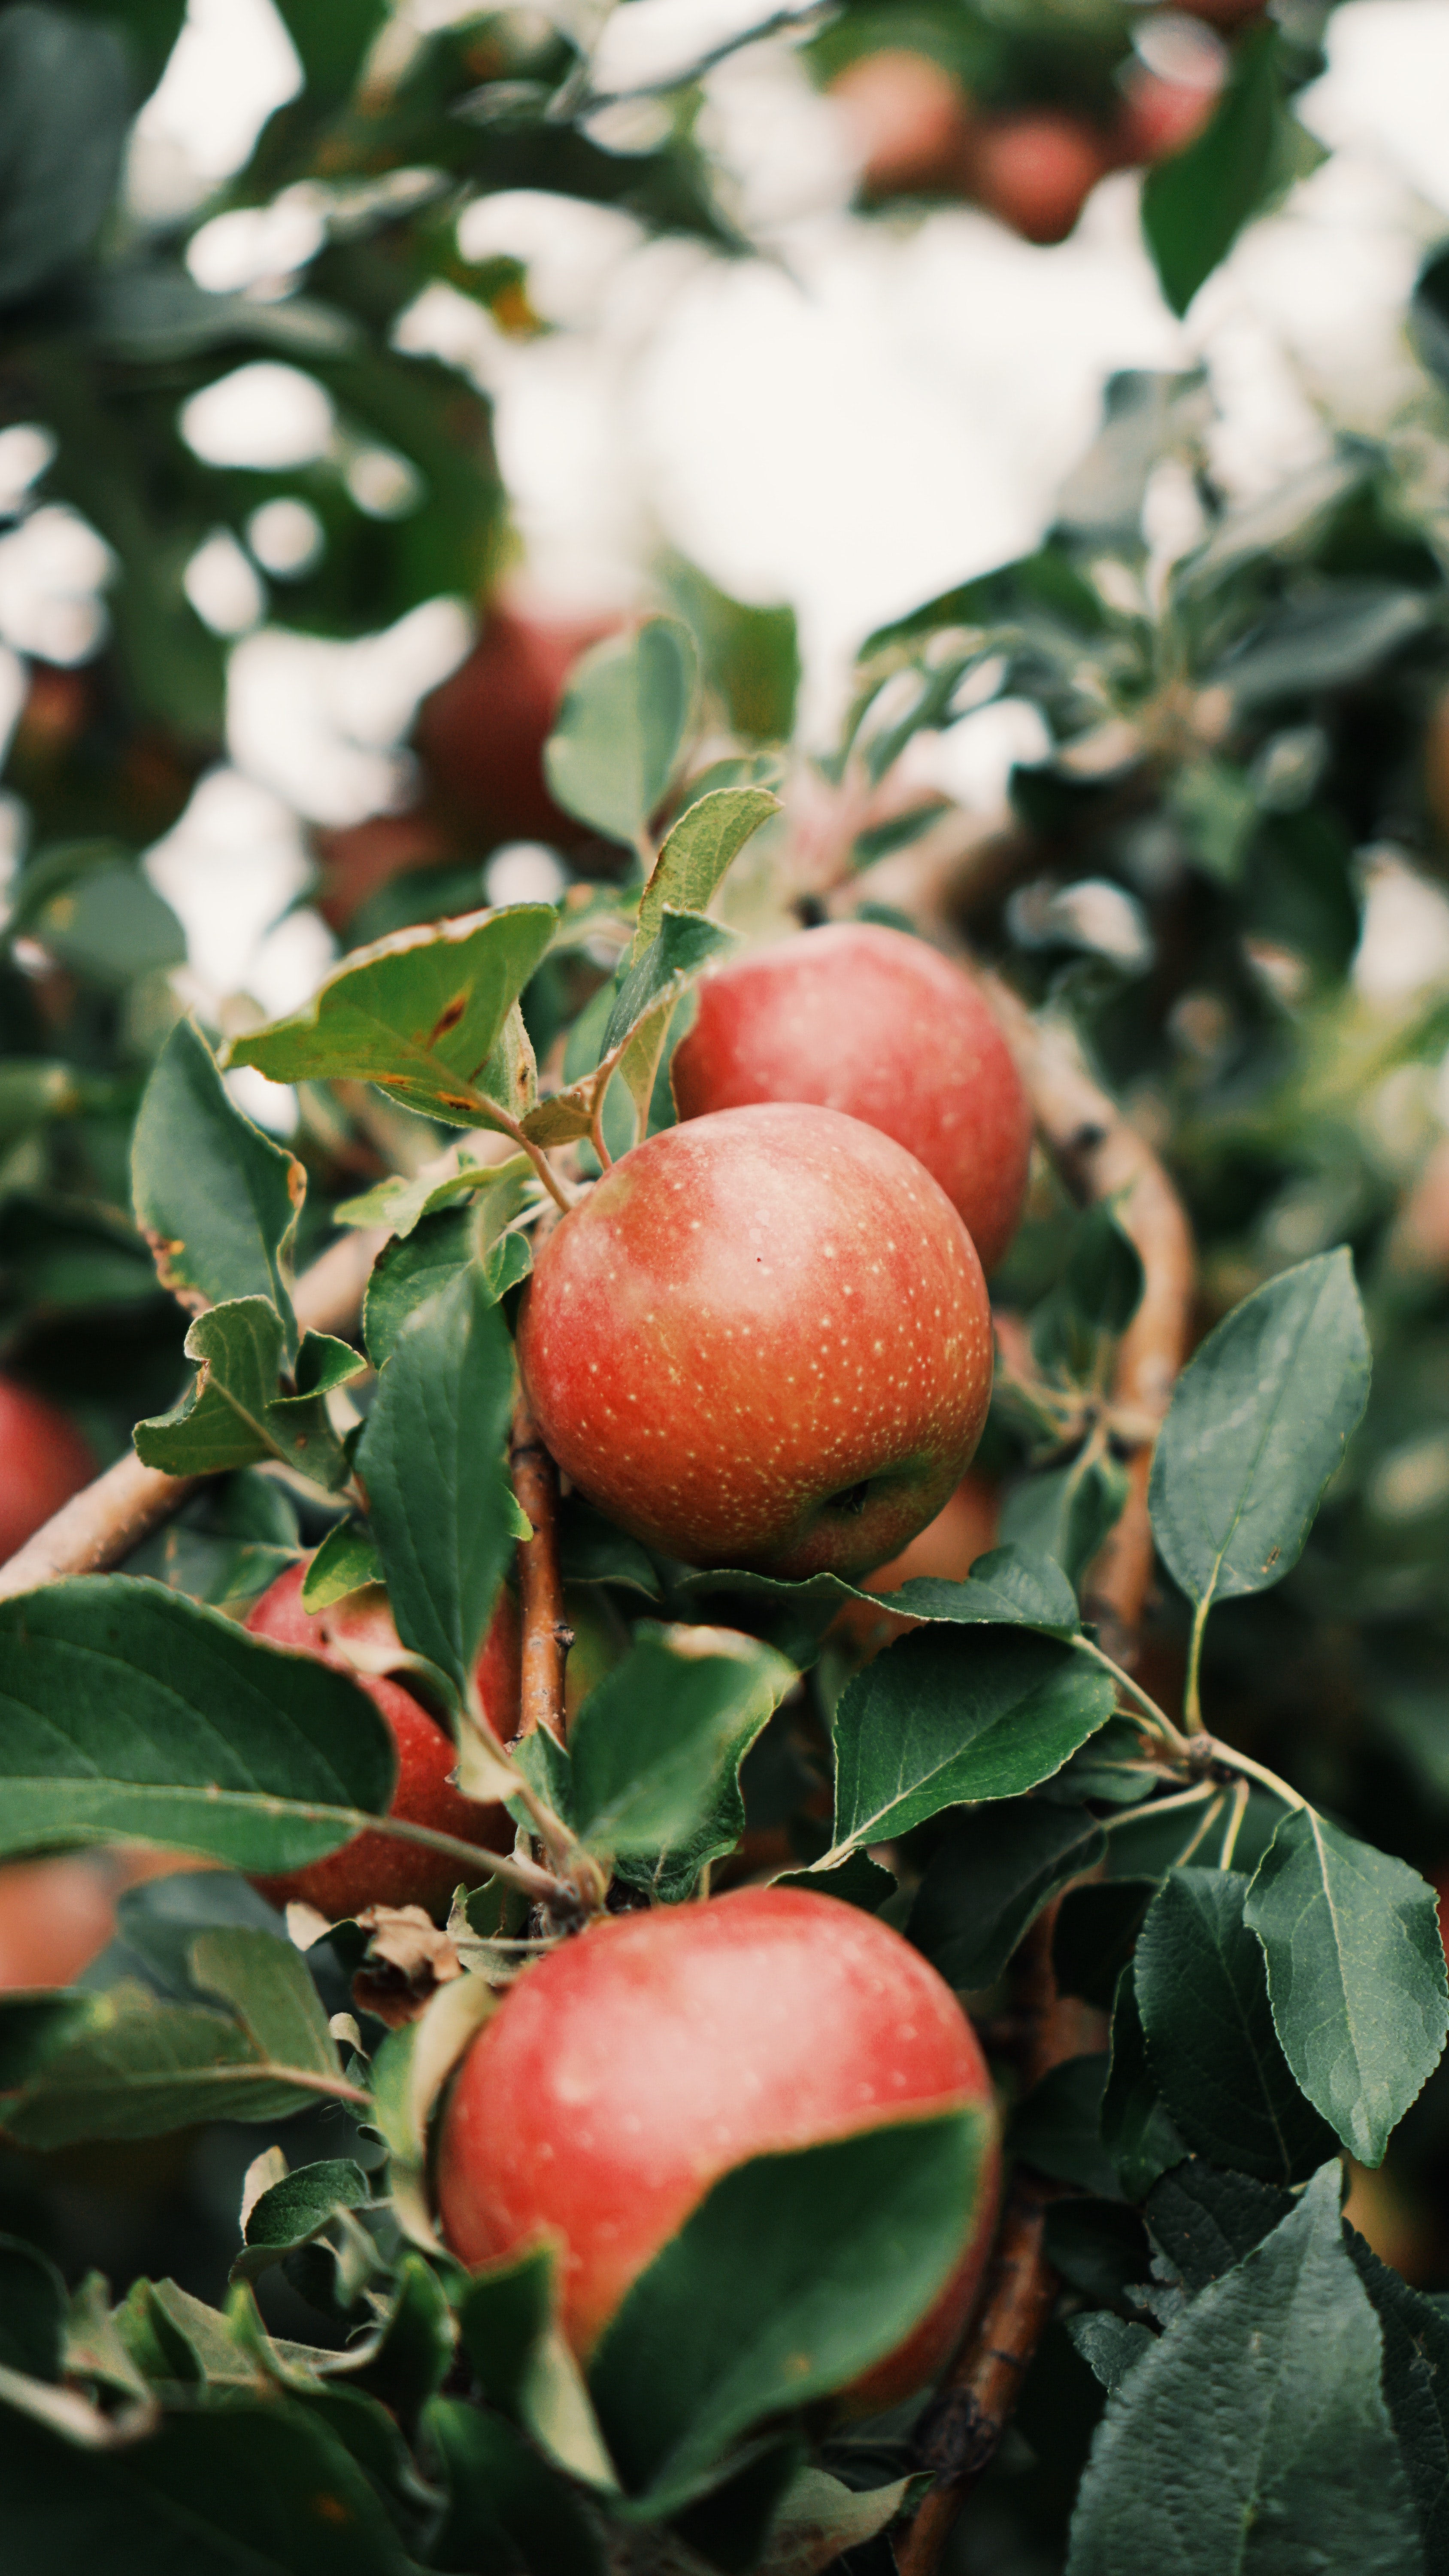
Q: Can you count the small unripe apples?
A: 0